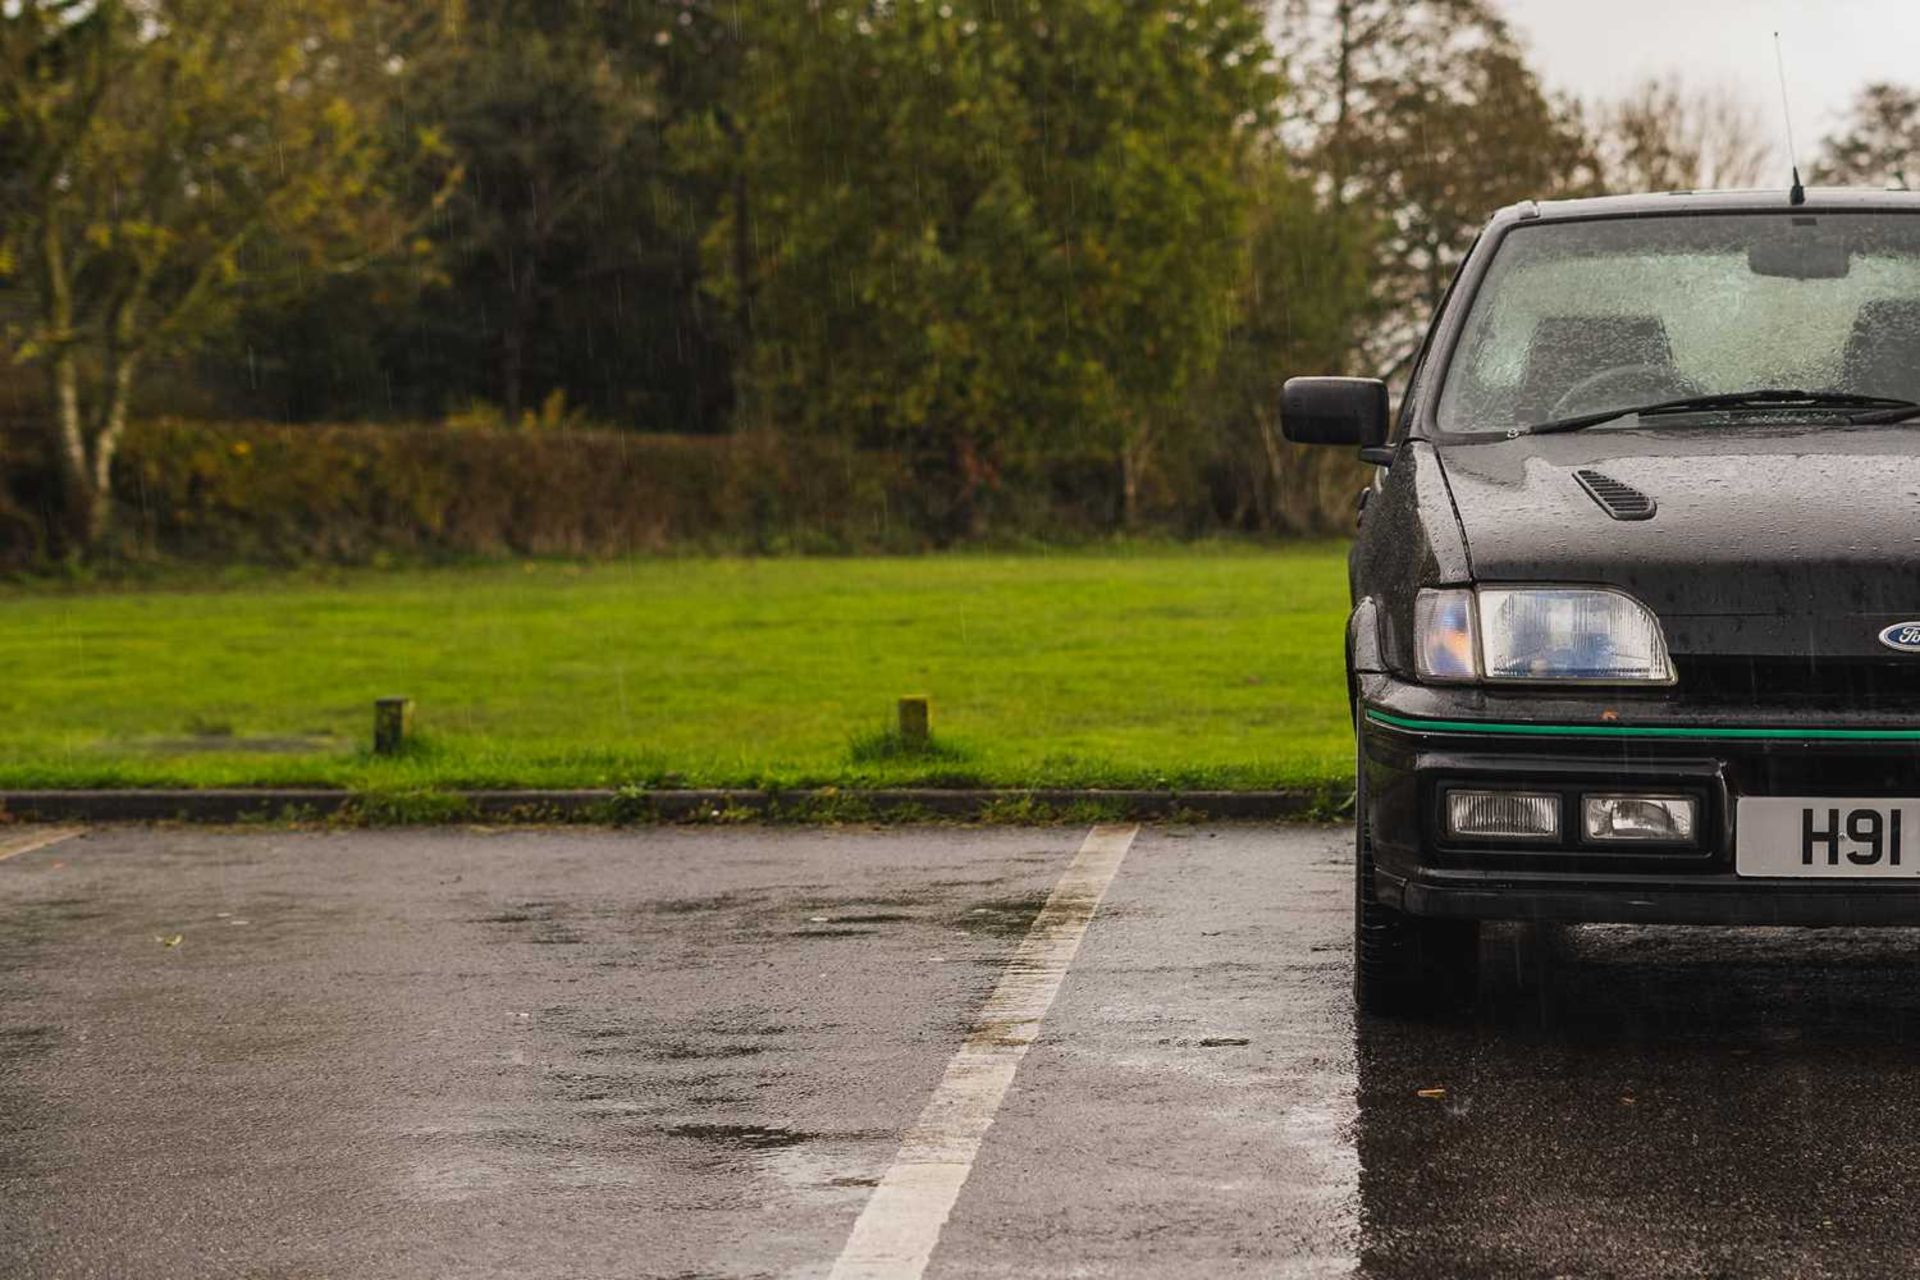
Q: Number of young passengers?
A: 0